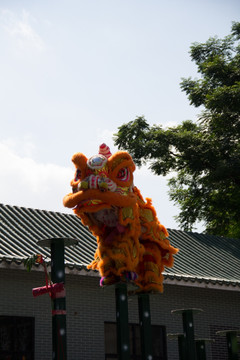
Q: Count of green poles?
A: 7